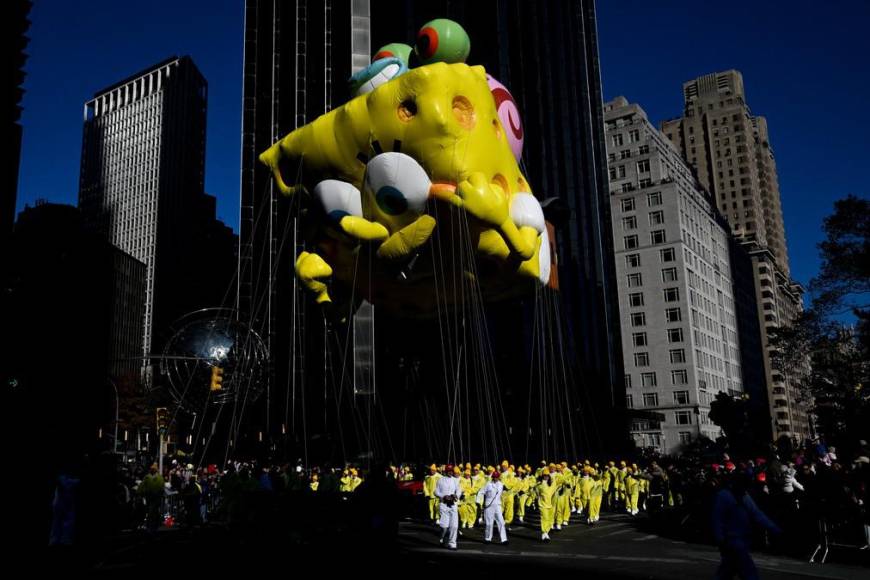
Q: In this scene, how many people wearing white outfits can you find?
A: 2